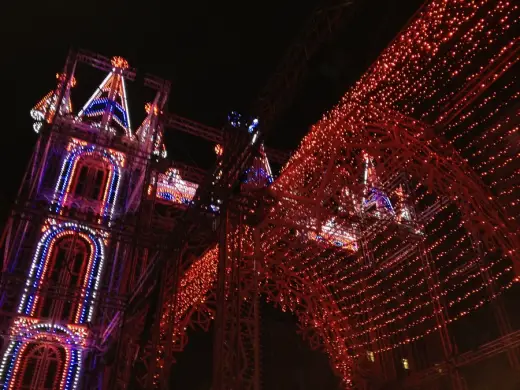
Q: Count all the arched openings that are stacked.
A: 3